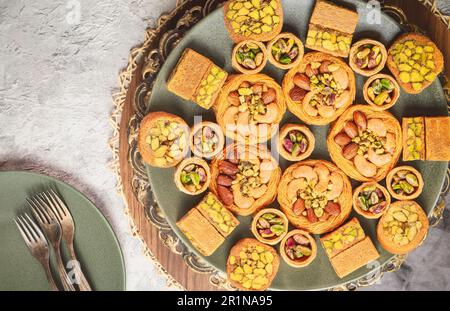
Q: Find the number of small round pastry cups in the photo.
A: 11